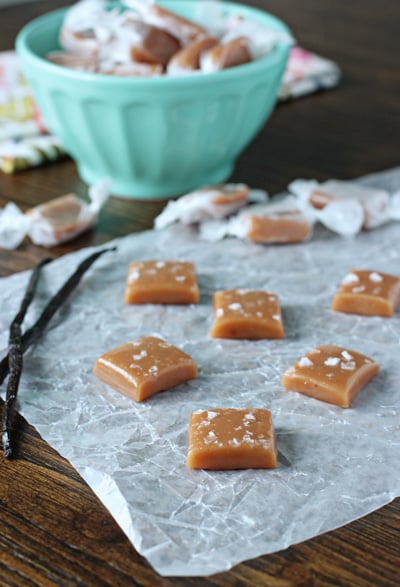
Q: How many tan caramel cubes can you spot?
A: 6